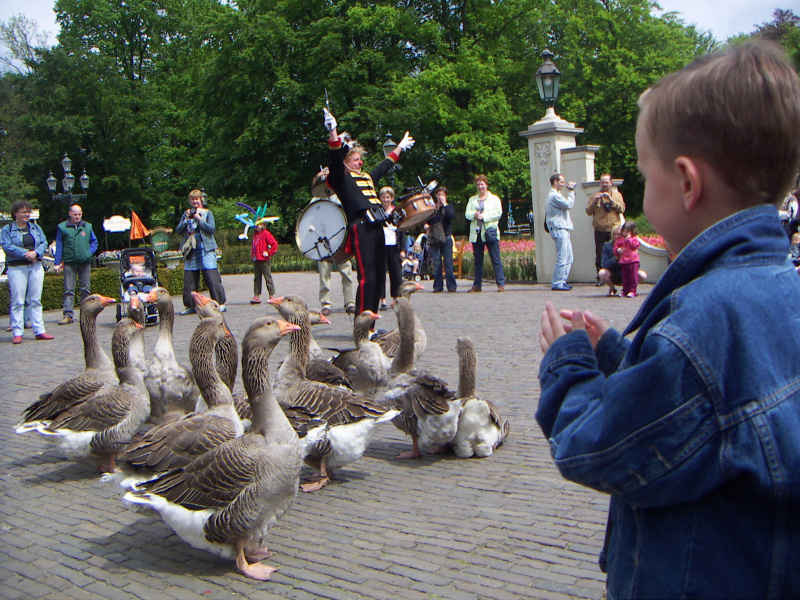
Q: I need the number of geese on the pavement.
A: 13